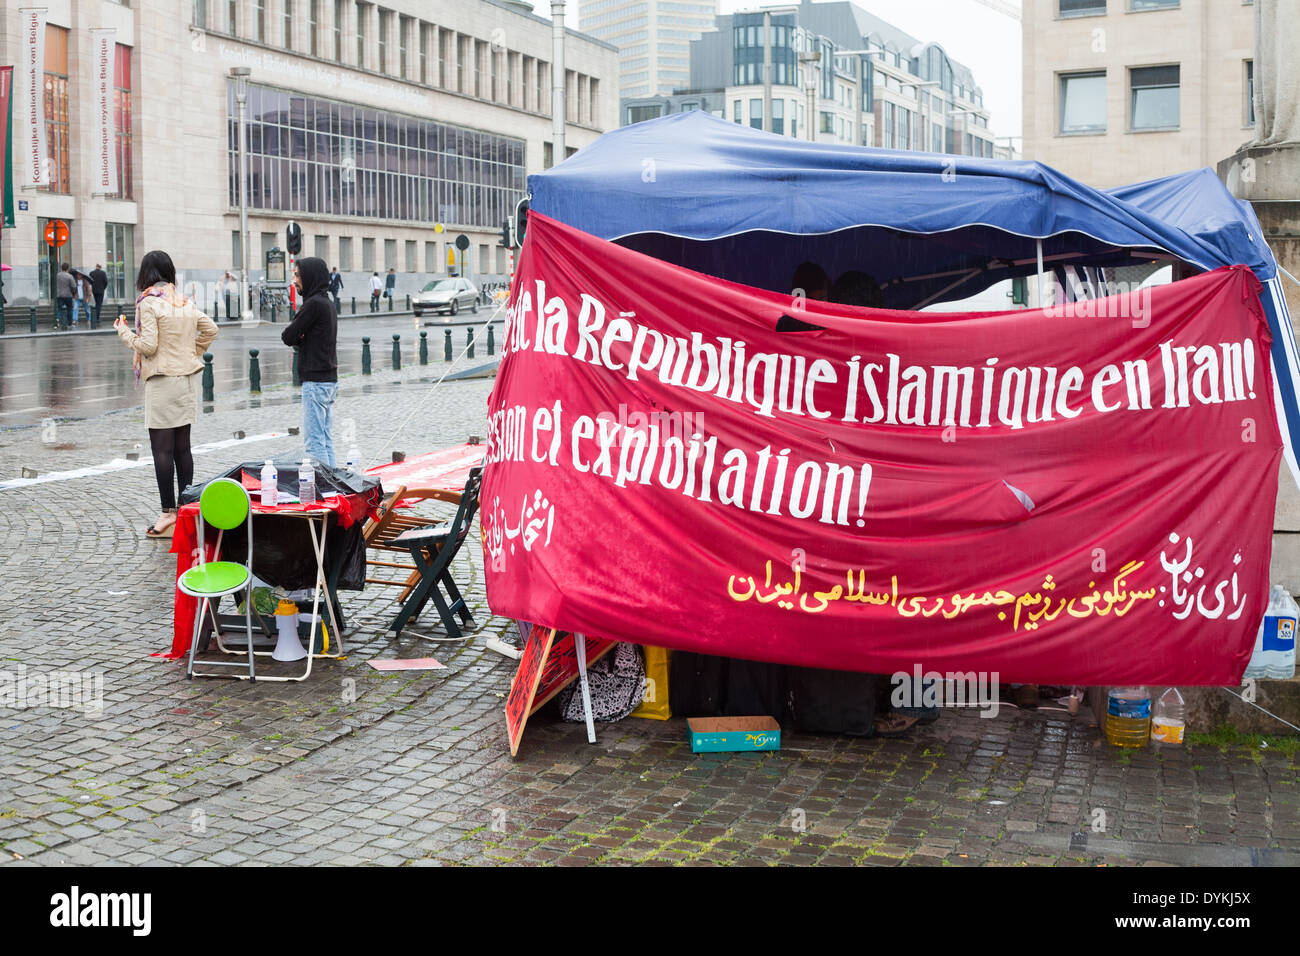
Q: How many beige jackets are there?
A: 1